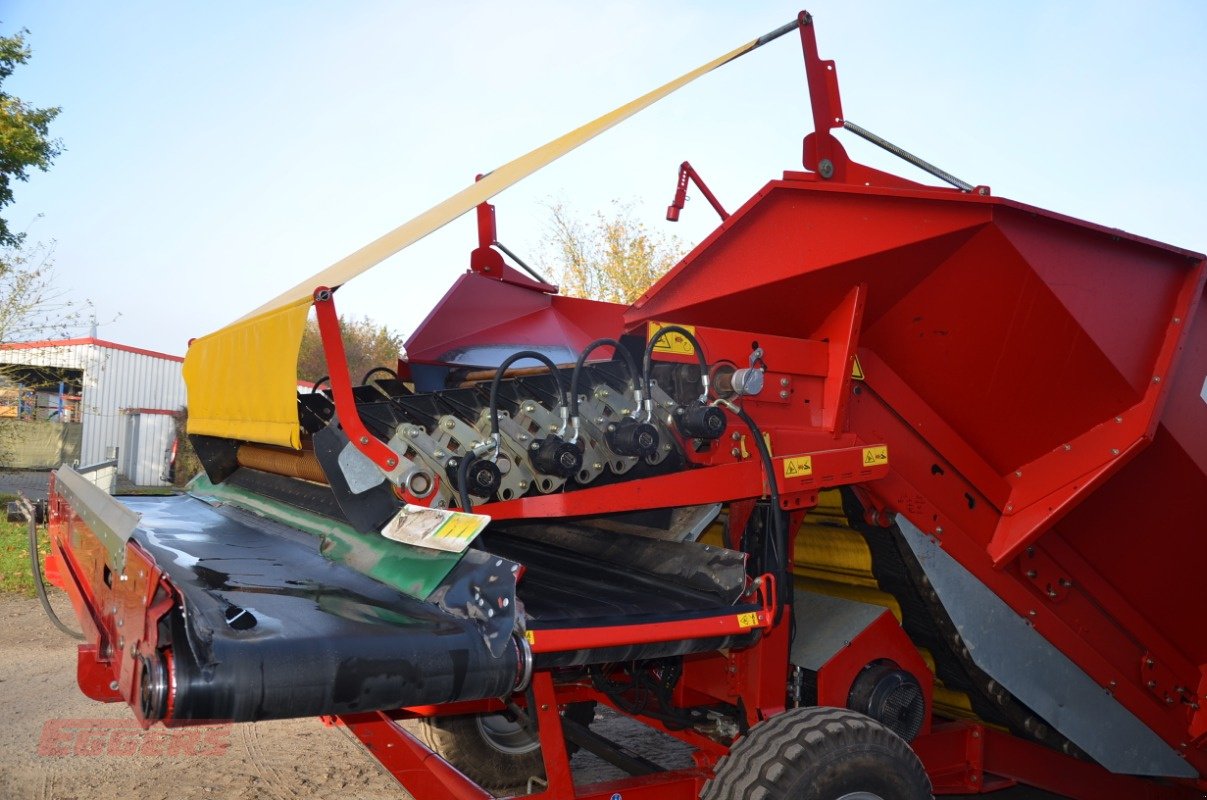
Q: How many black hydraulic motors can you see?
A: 4